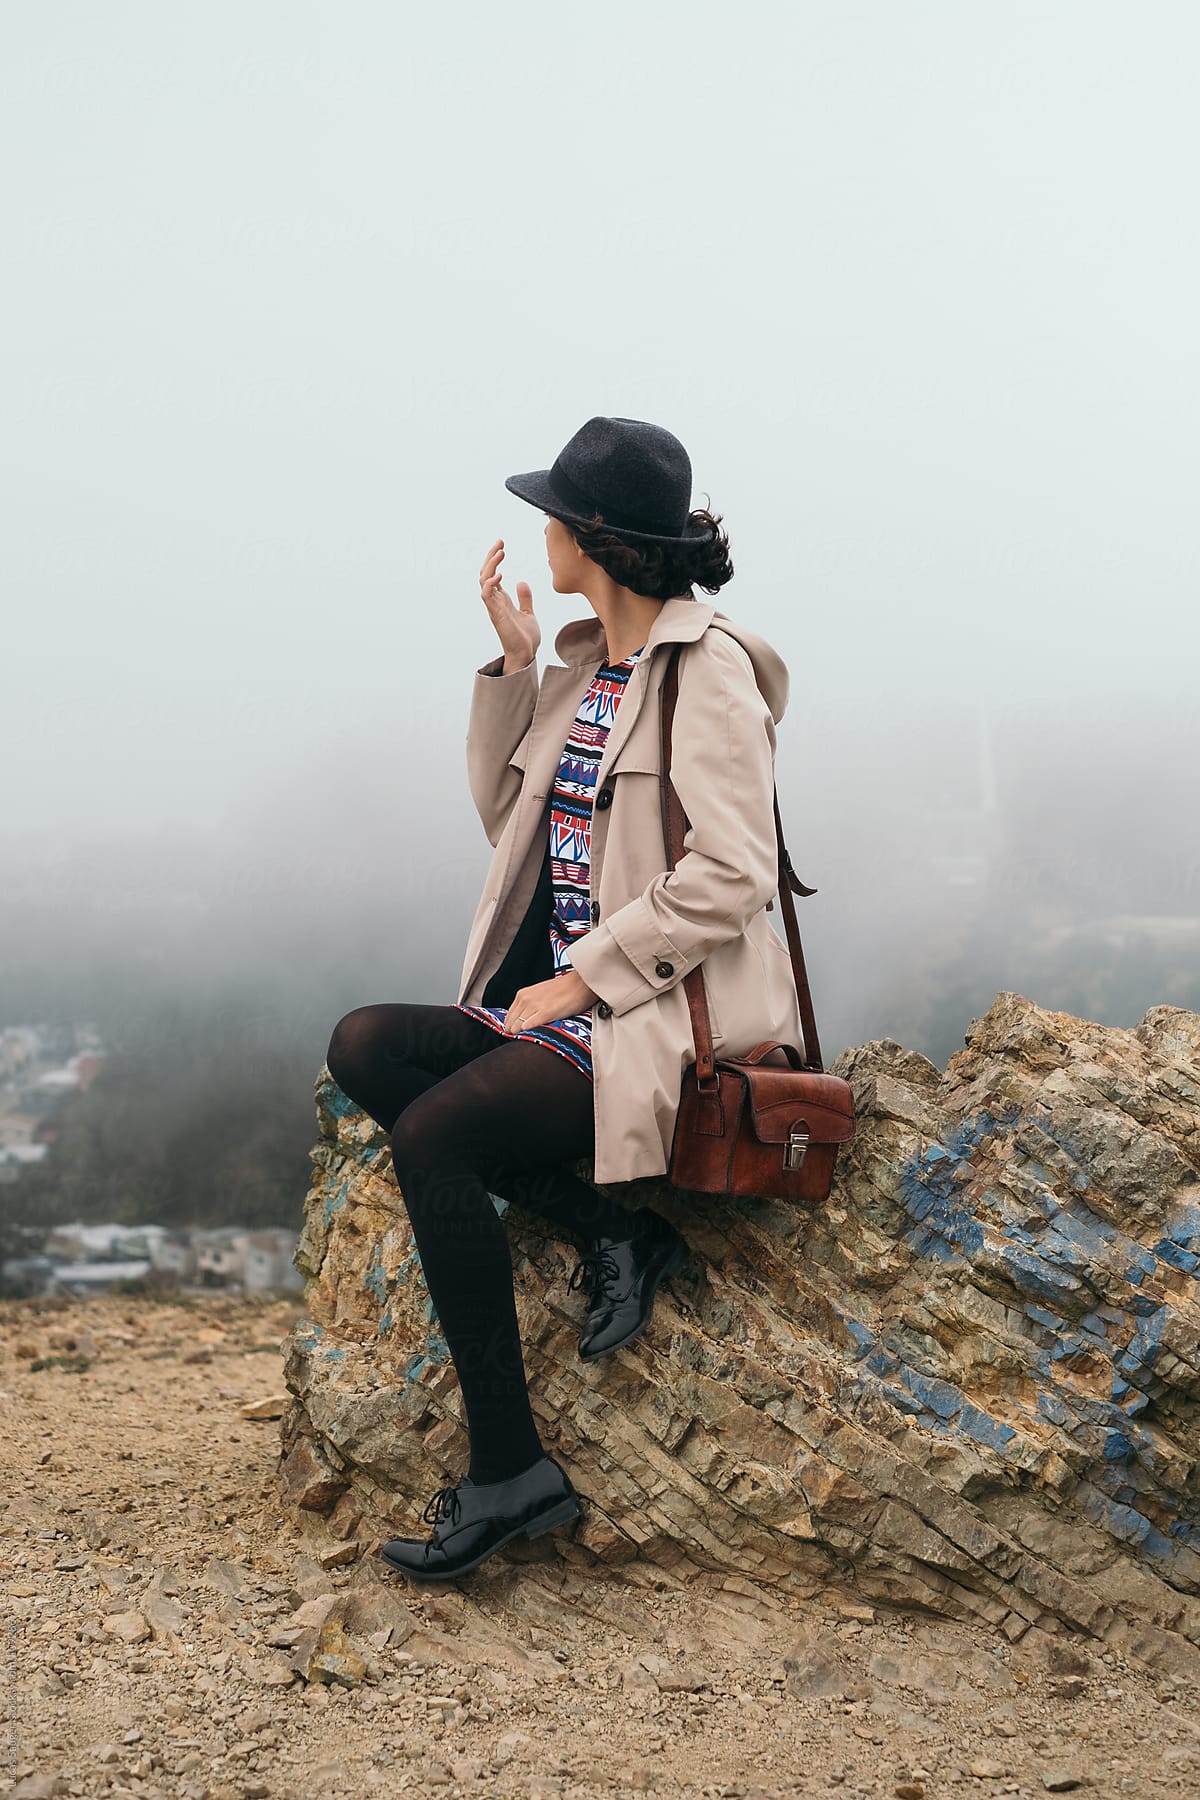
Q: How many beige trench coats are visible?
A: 1